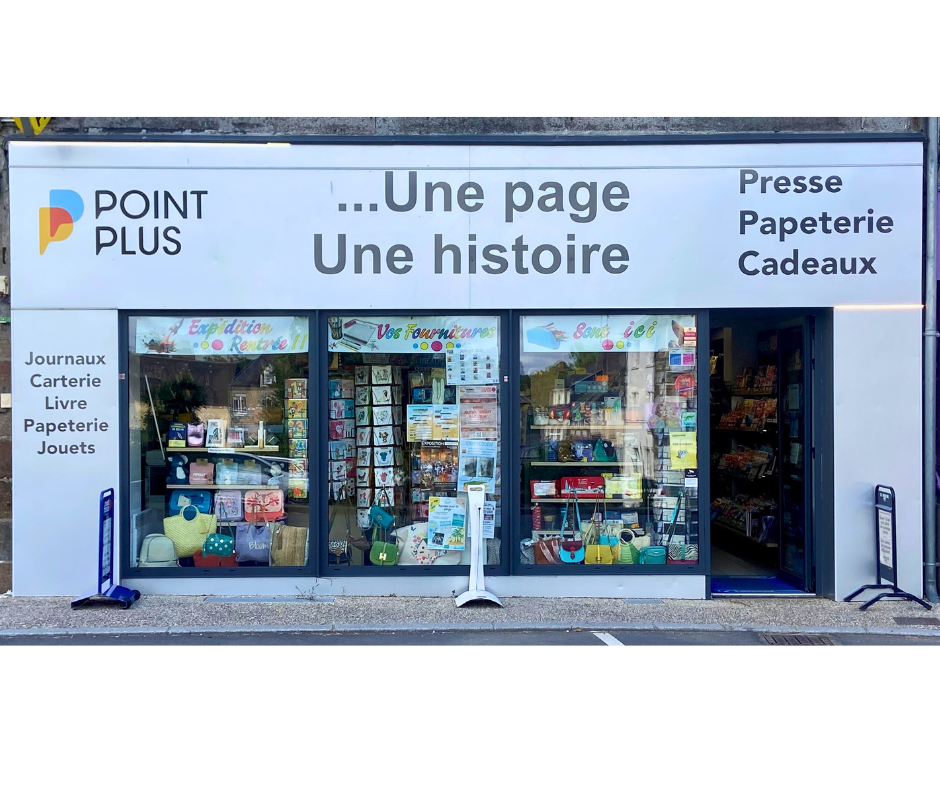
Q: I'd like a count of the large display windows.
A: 3